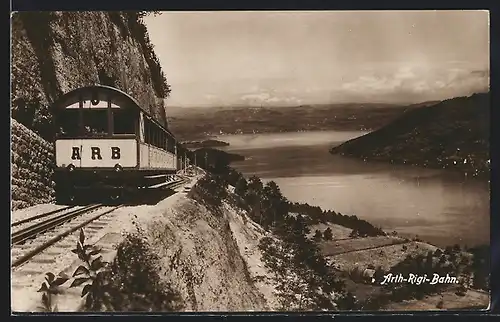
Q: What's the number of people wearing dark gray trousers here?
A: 0